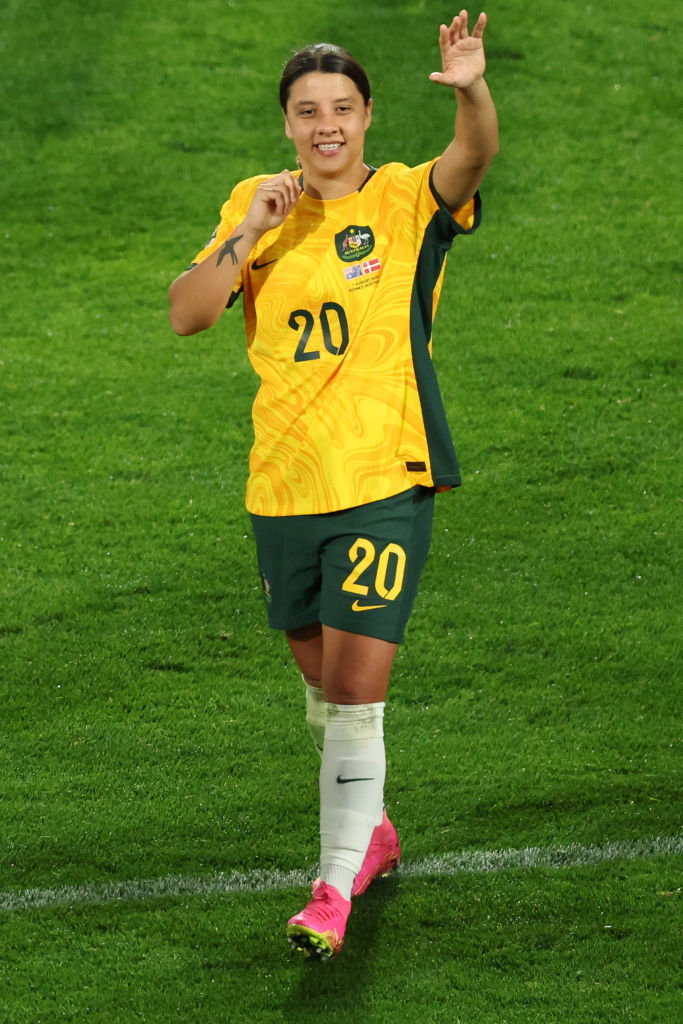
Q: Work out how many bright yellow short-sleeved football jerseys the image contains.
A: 1